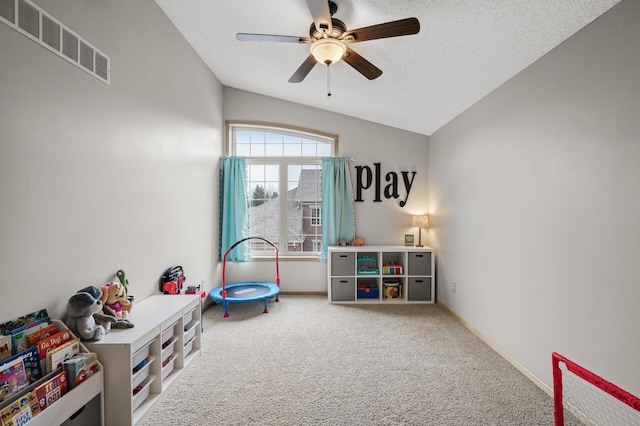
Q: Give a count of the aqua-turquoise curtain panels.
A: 2